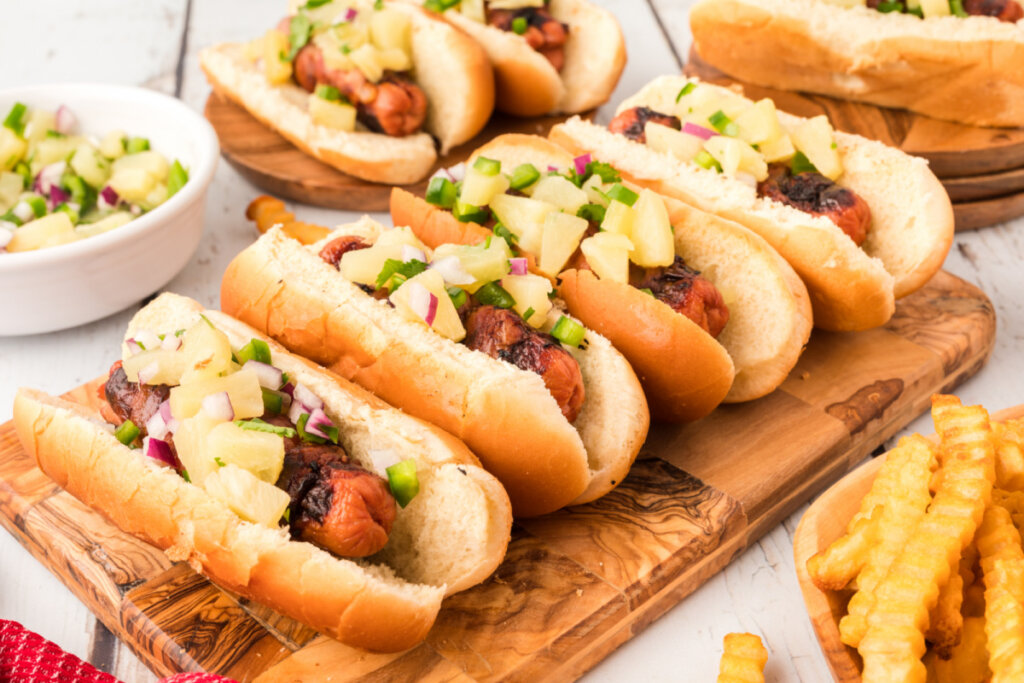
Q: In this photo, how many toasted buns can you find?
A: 7